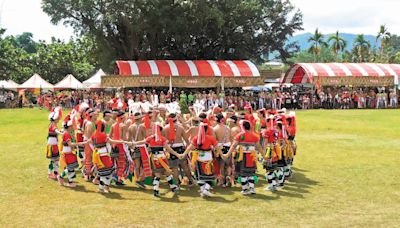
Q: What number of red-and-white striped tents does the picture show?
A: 2